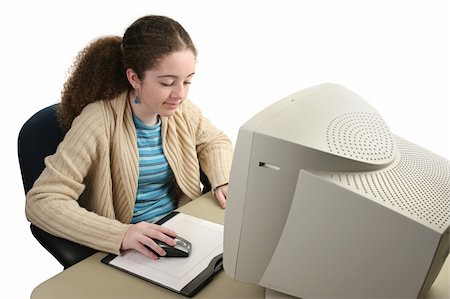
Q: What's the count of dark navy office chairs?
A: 1